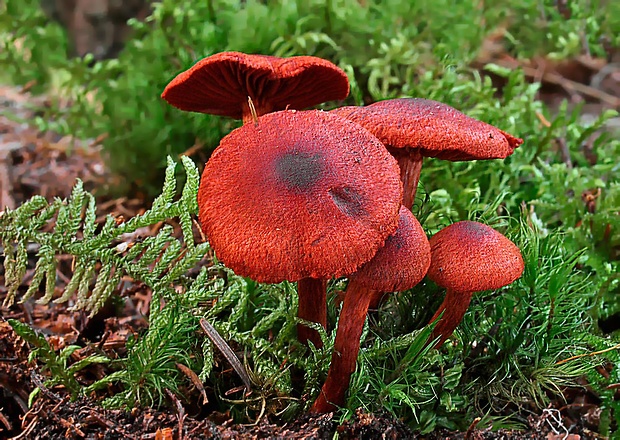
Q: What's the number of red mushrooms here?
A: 5